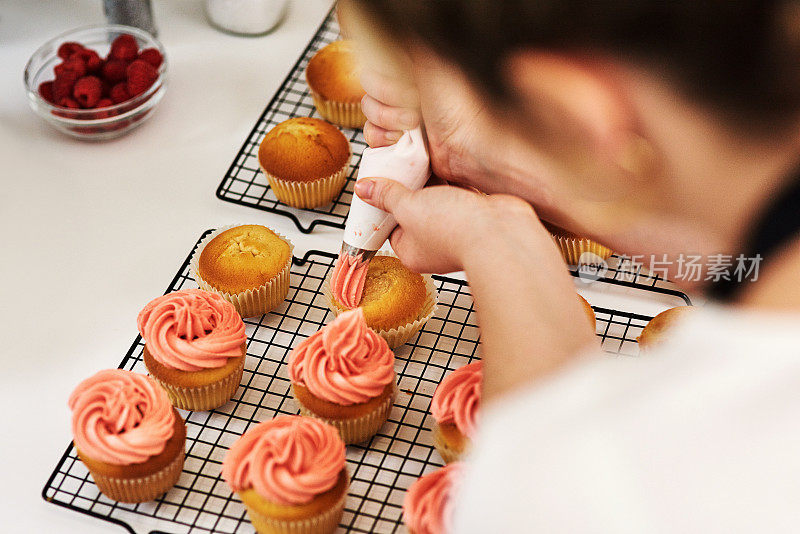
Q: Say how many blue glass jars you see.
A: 0